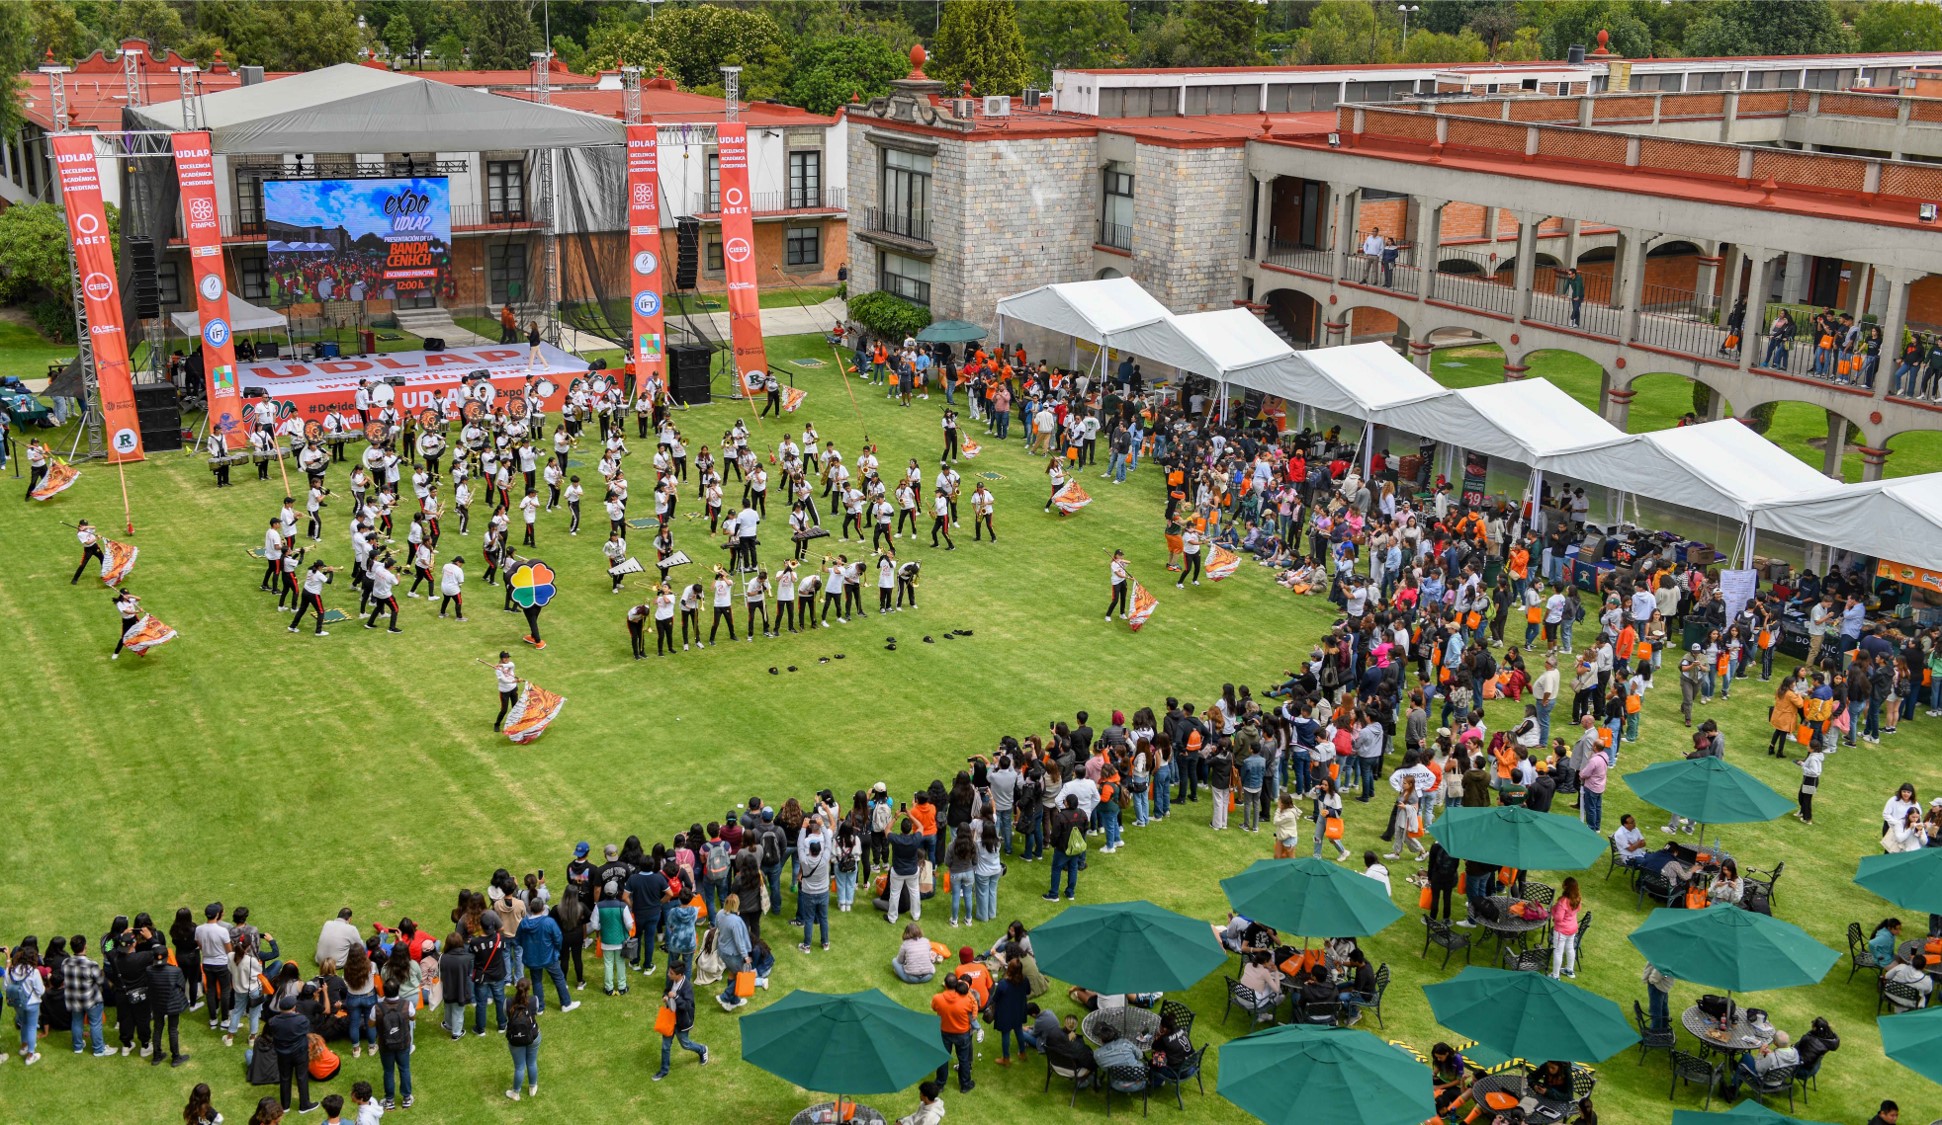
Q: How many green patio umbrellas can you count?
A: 12